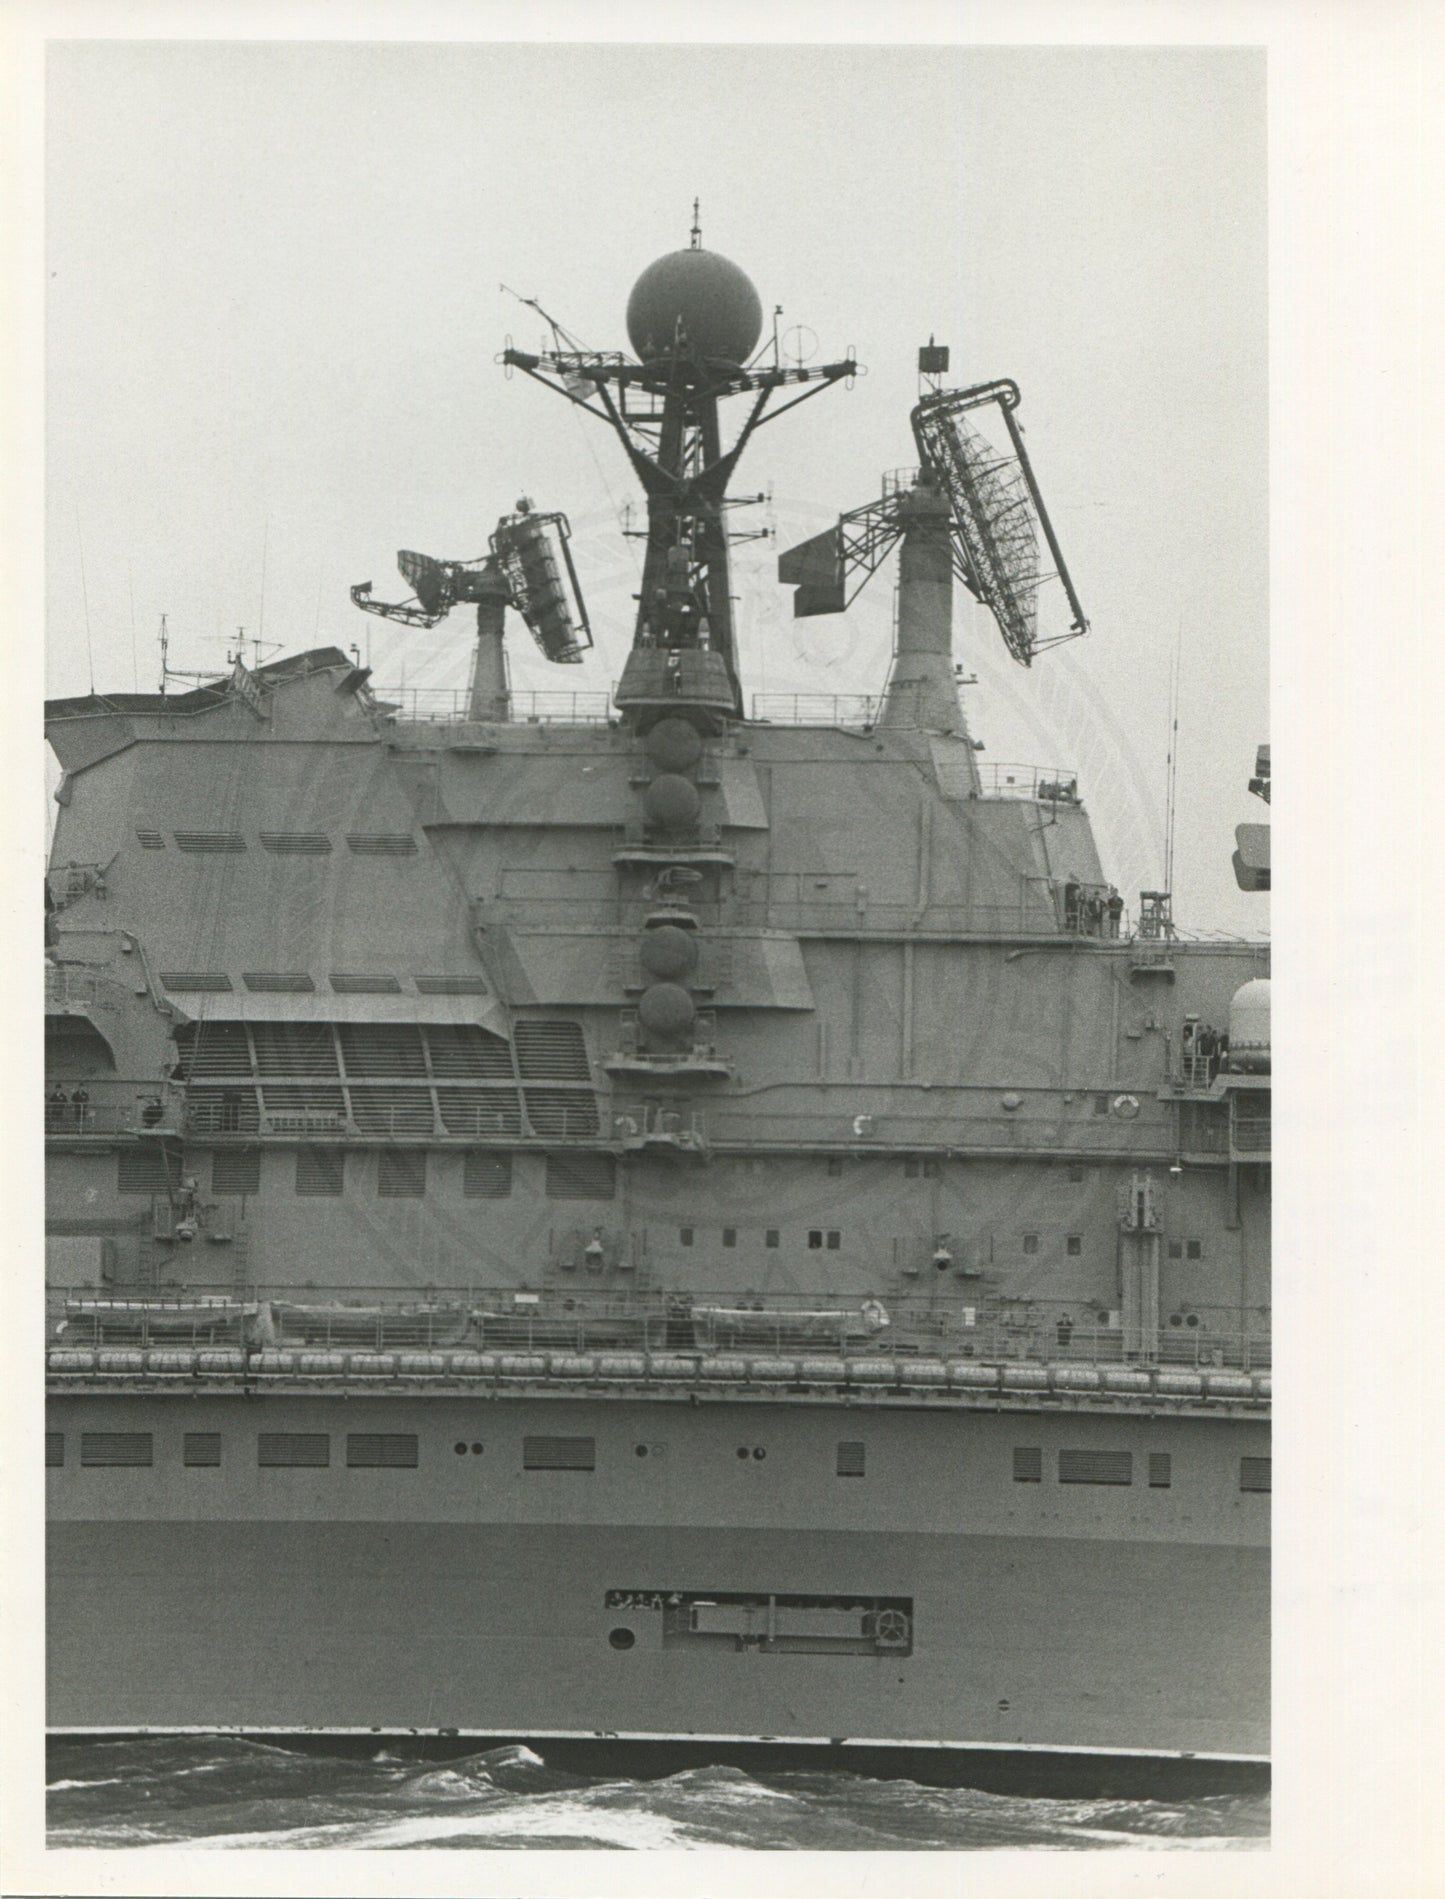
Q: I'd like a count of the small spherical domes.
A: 4